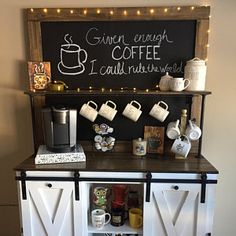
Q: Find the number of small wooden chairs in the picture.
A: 0